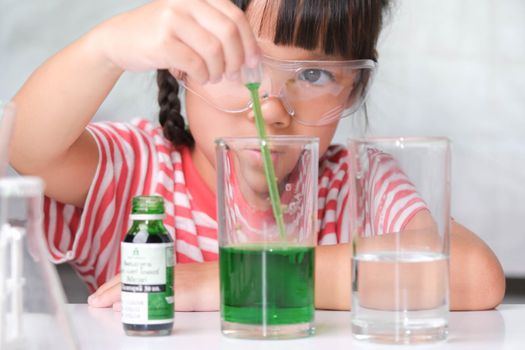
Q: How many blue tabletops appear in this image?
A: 0